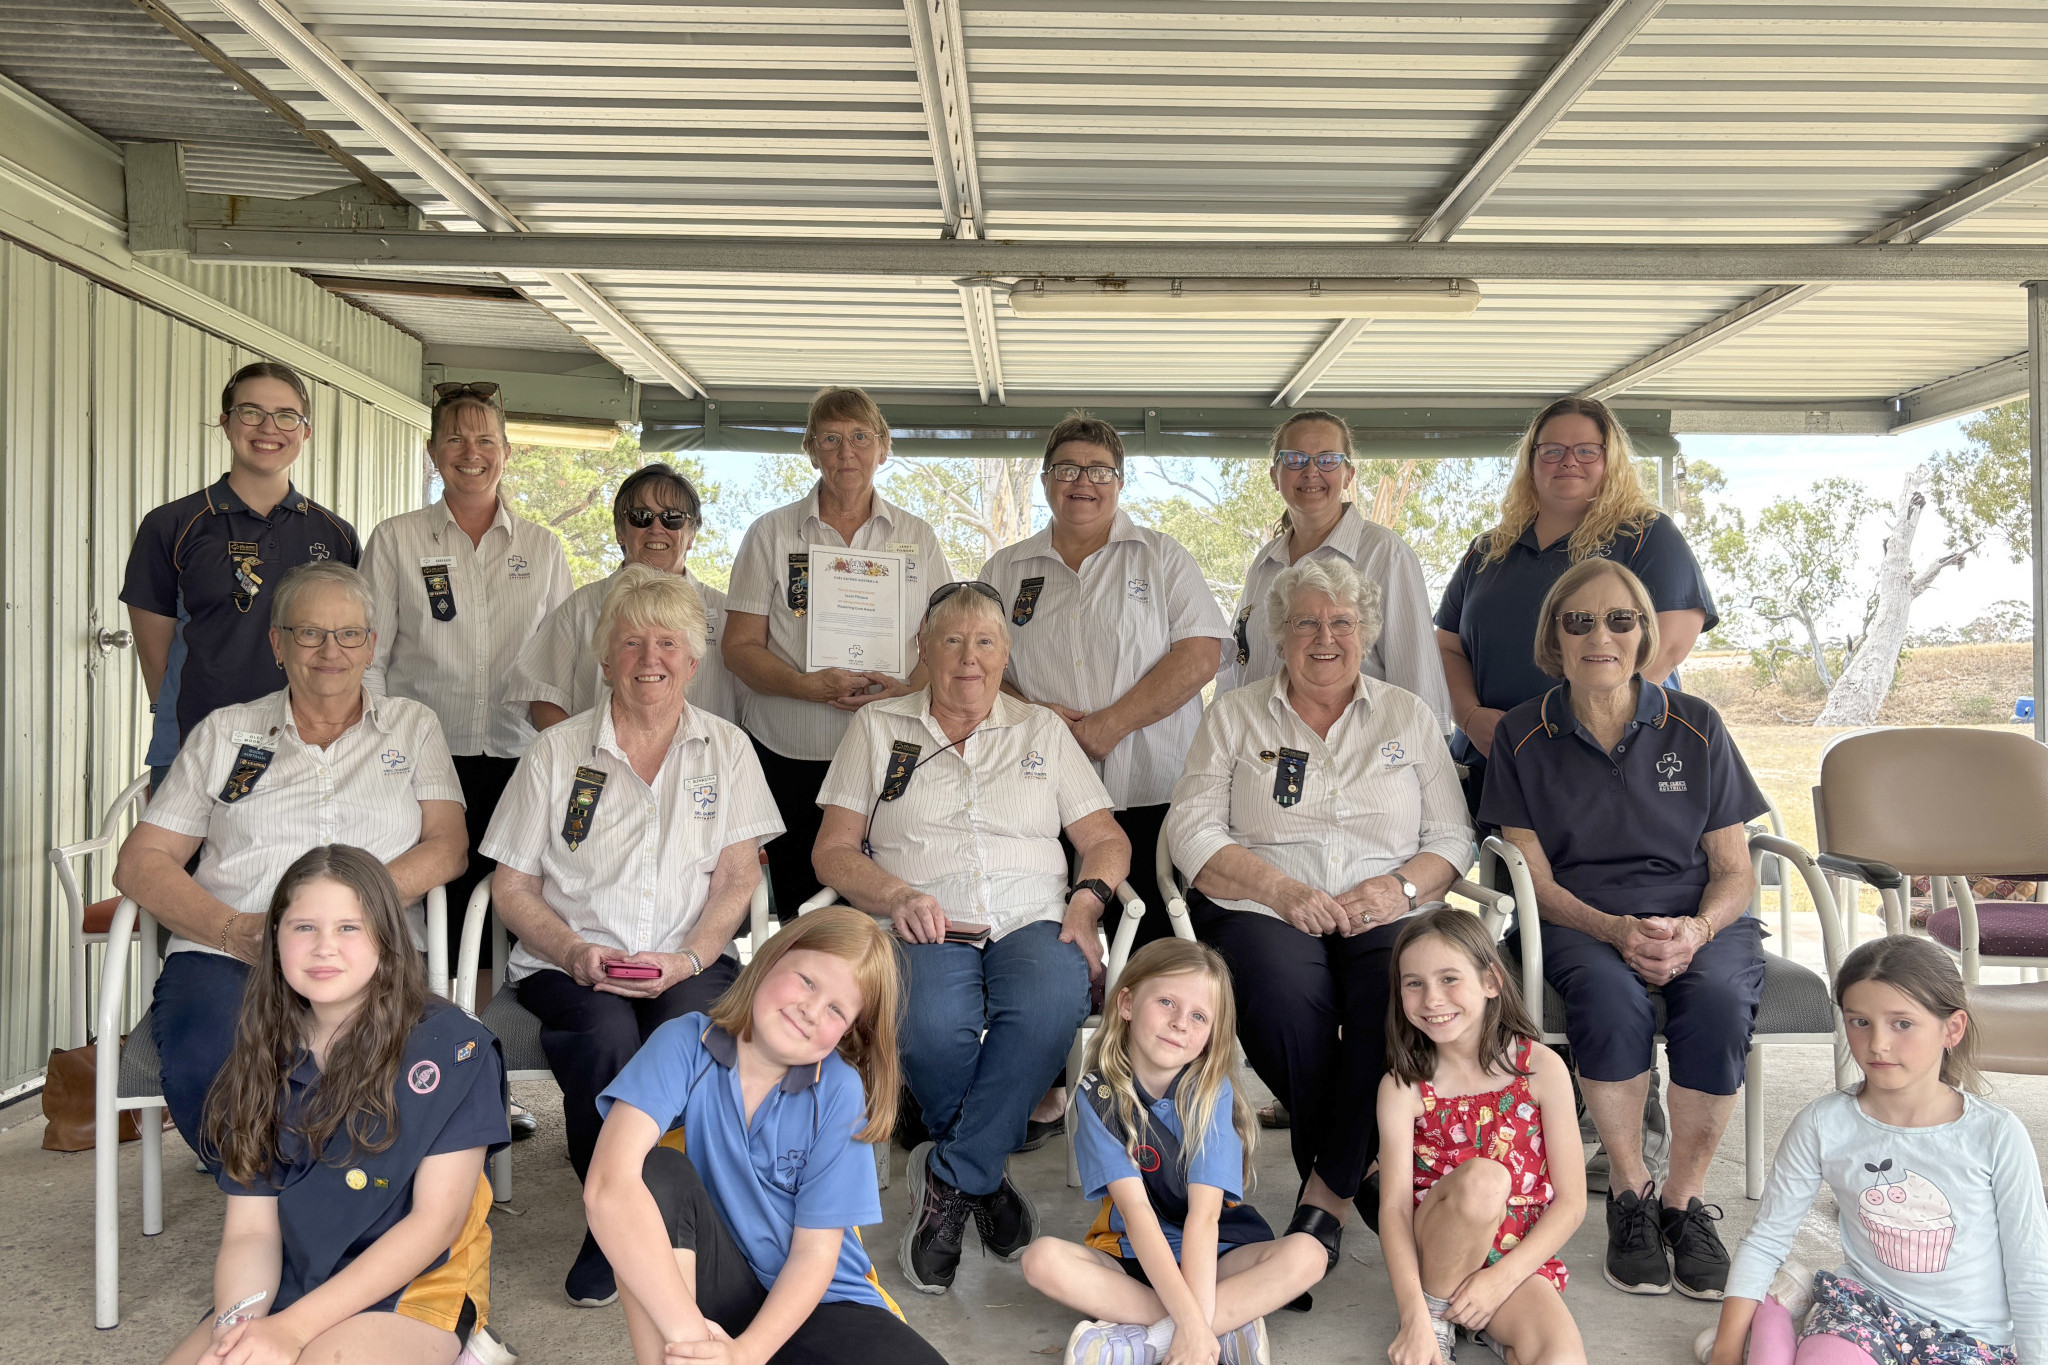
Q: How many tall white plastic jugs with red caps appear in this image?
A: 0